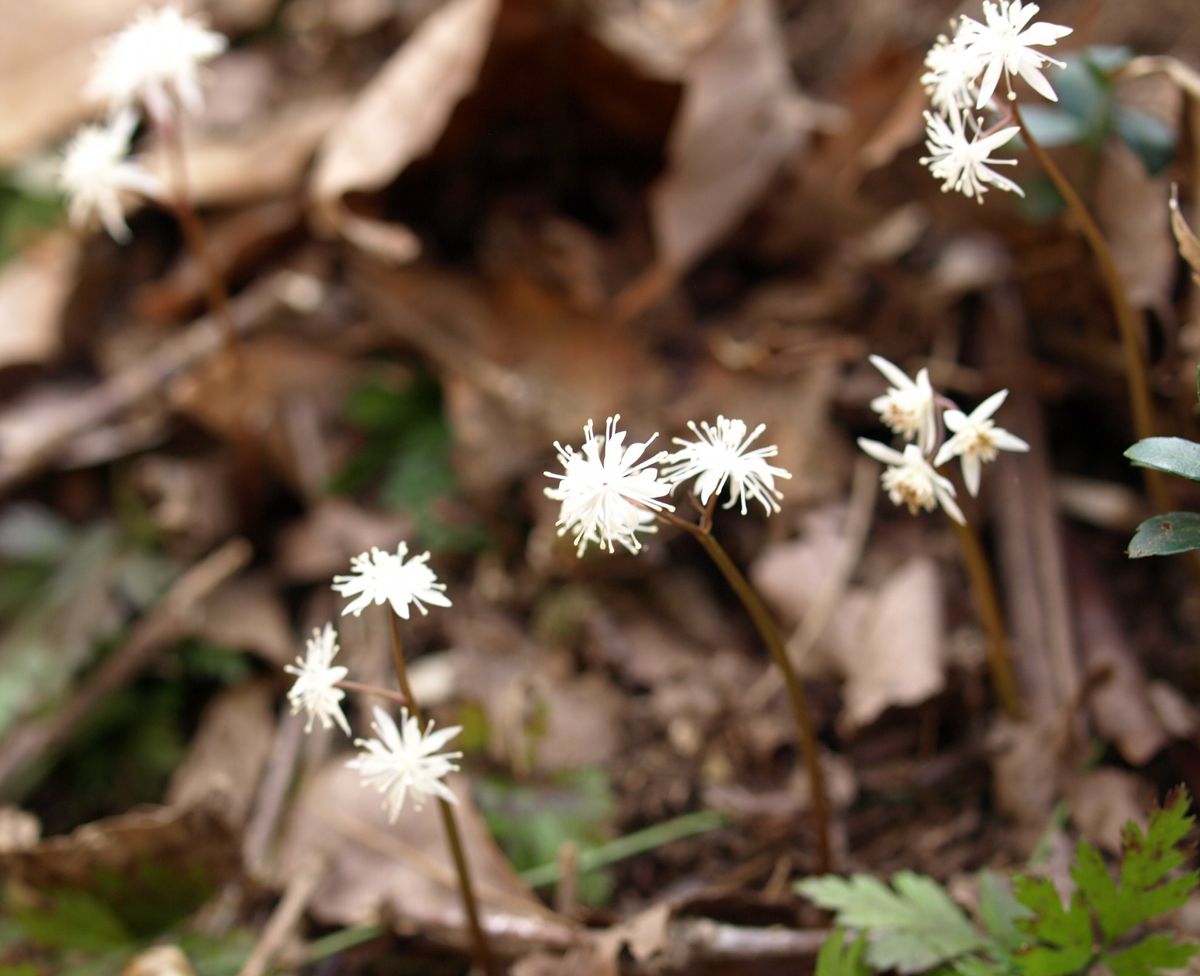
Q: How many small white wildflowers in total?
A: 13